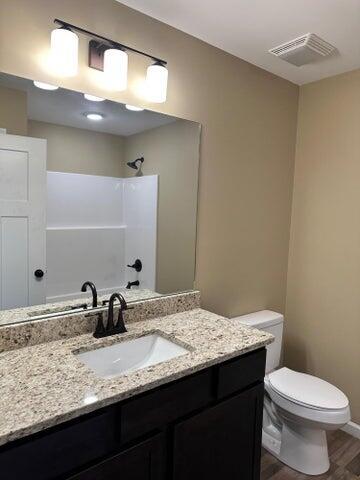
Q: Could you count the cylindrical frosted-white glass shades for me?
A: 3